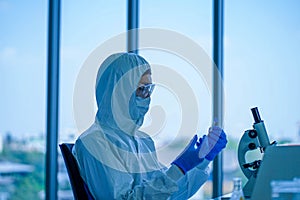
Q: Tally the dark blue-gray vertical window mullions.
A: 3